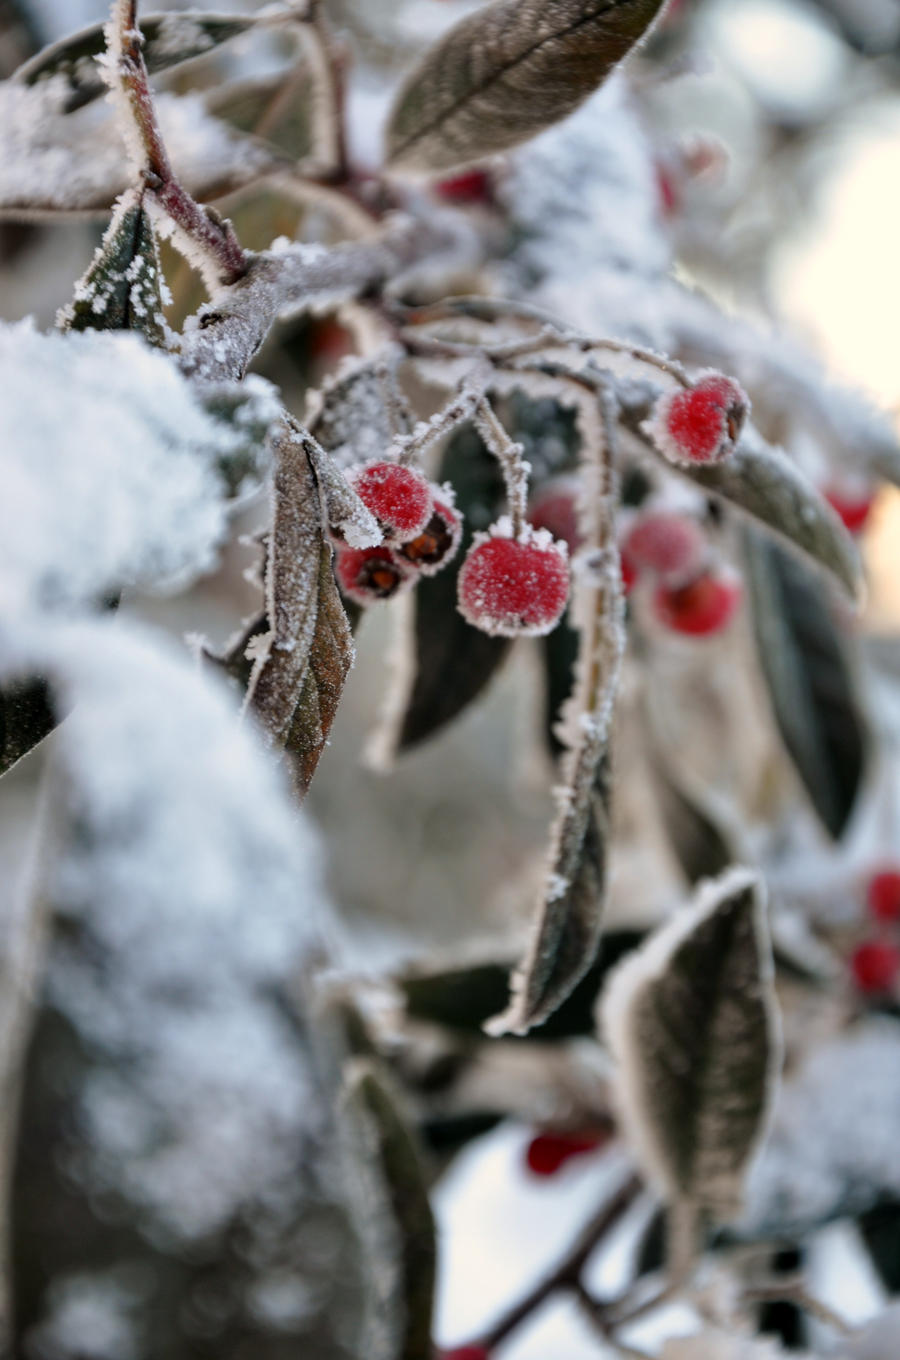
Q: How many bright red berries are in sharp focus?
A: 5